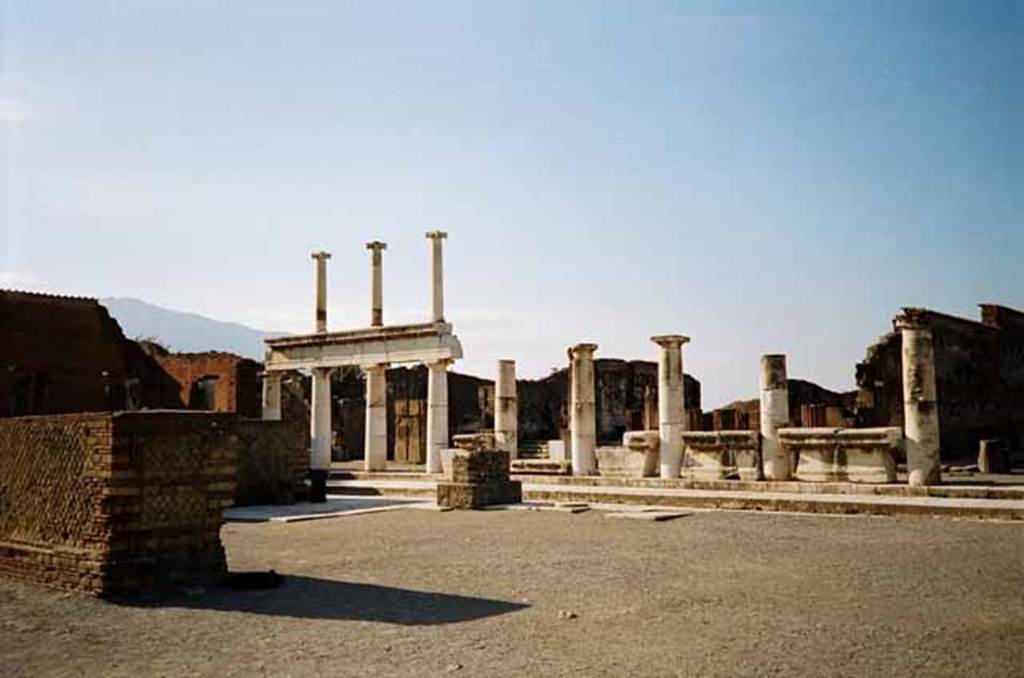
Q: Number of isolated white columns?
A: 5